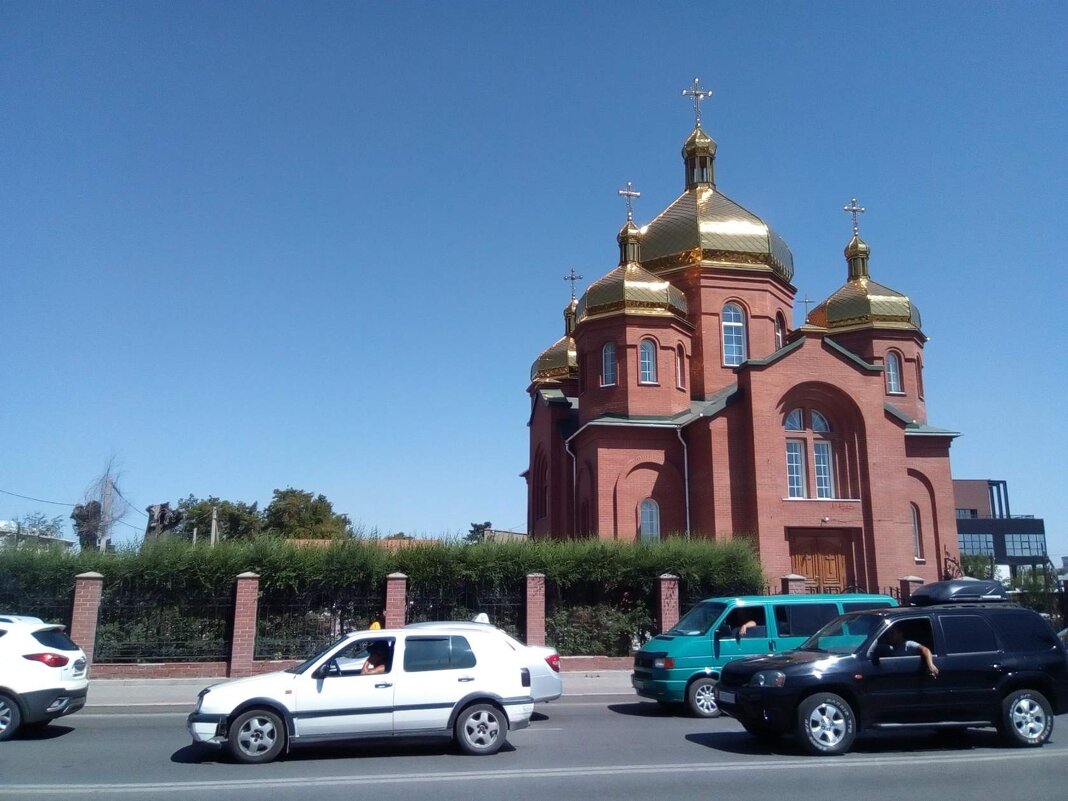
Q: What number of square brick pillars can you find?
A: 7